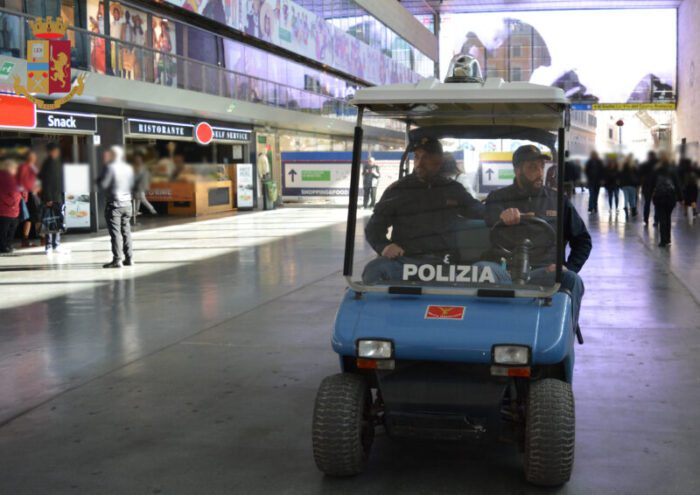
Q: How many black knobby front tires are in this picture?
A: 2